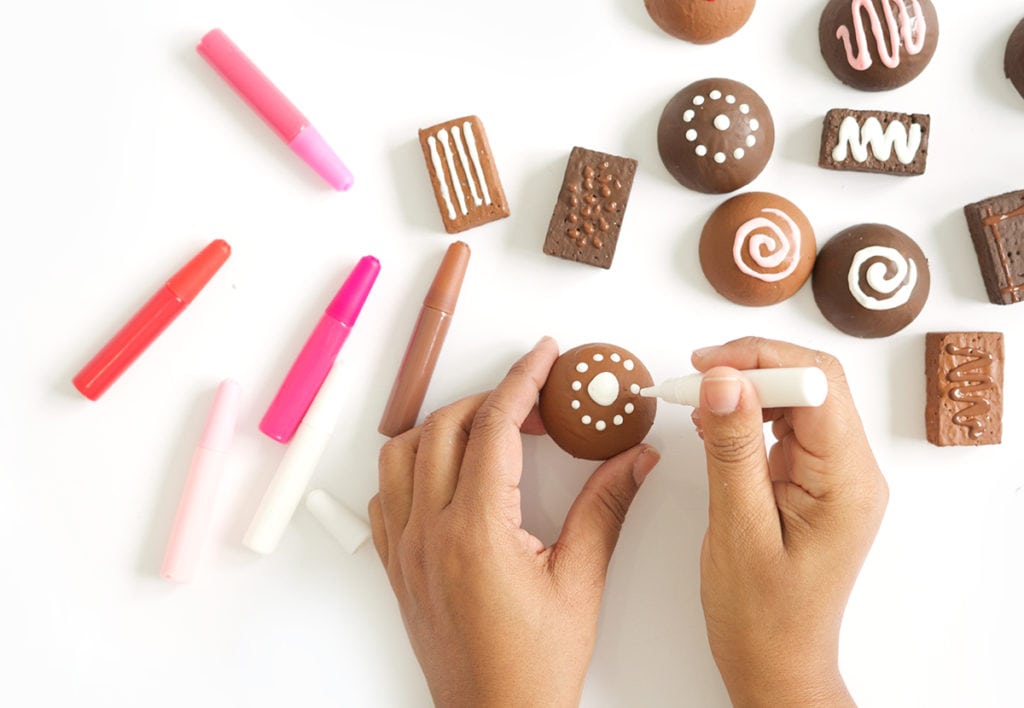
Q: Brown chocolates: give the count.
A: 12